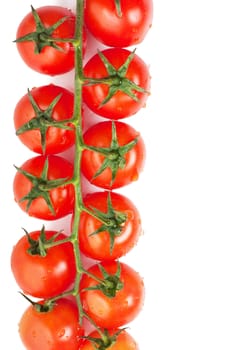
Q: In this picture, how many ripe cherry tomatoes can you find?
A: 11